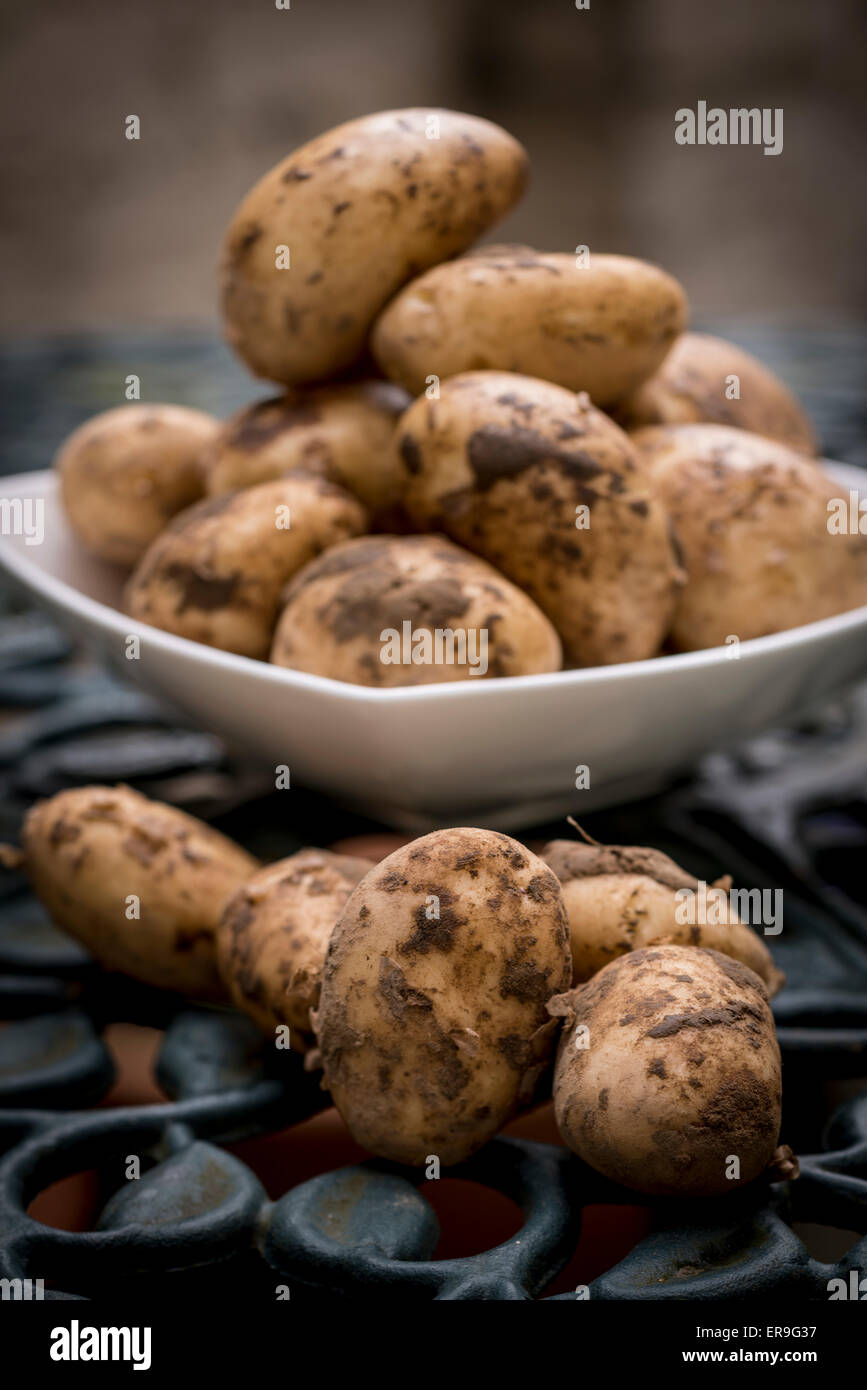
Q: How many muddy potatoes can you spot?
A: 14